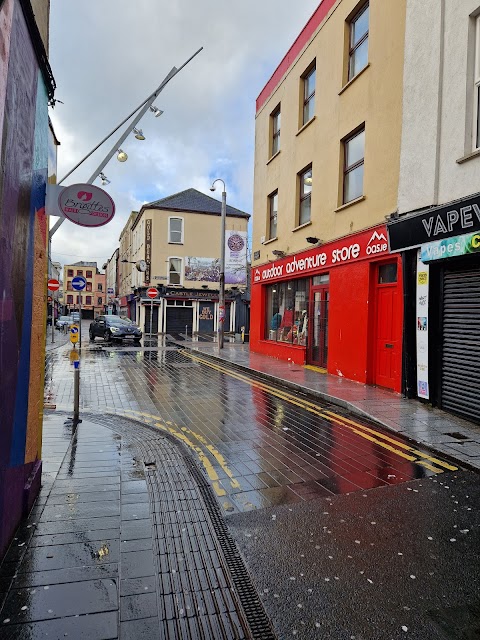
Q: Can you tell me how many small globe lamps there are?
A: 4